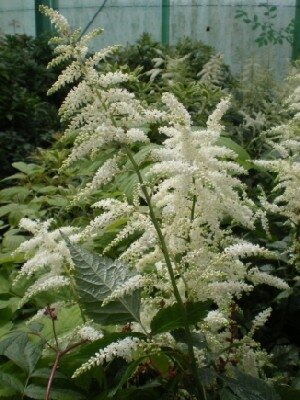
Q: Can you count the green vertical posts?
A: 3